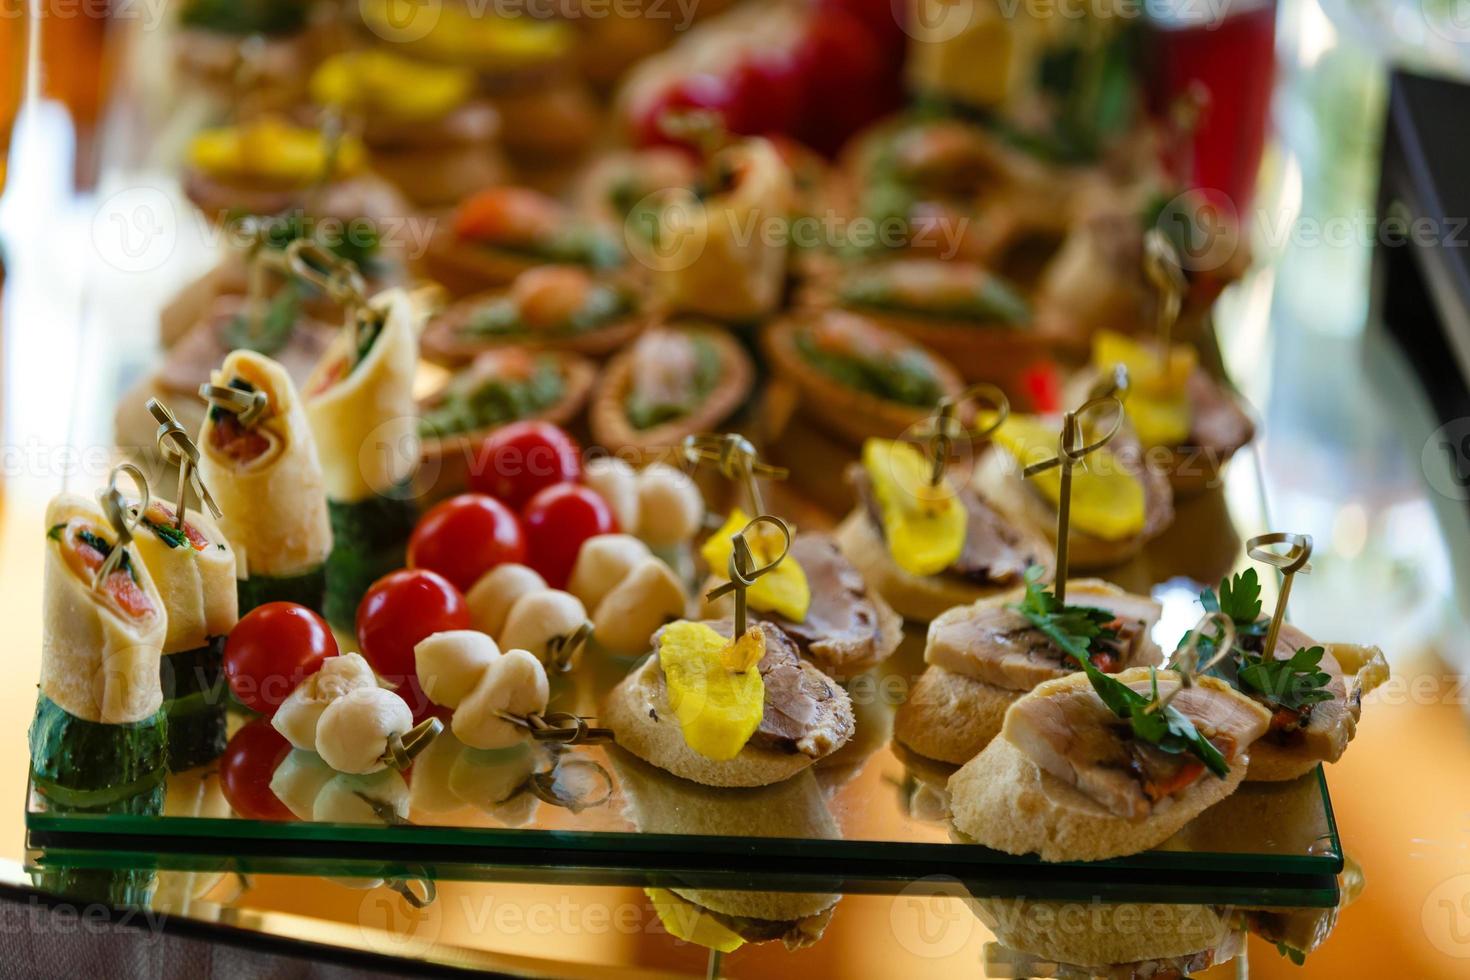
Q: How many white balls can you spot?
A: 10